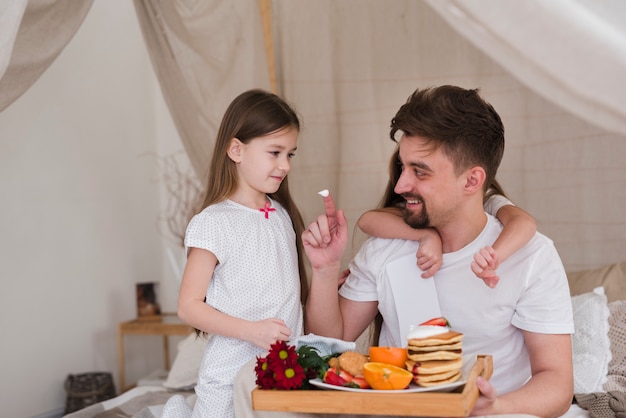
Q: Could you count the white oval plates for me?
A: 1